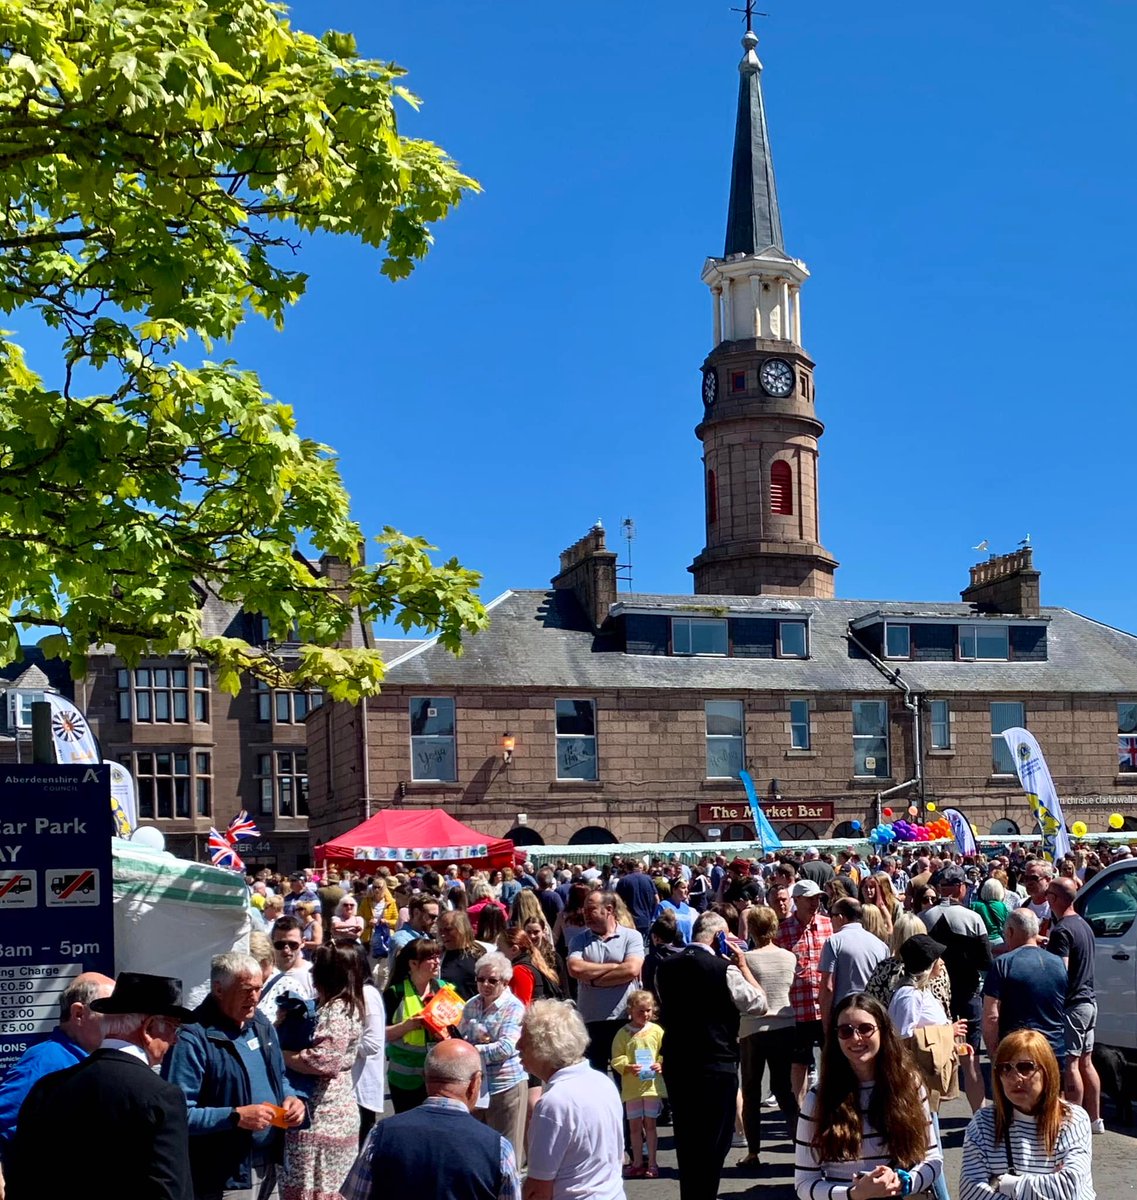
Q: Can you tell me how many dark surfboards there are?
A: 0